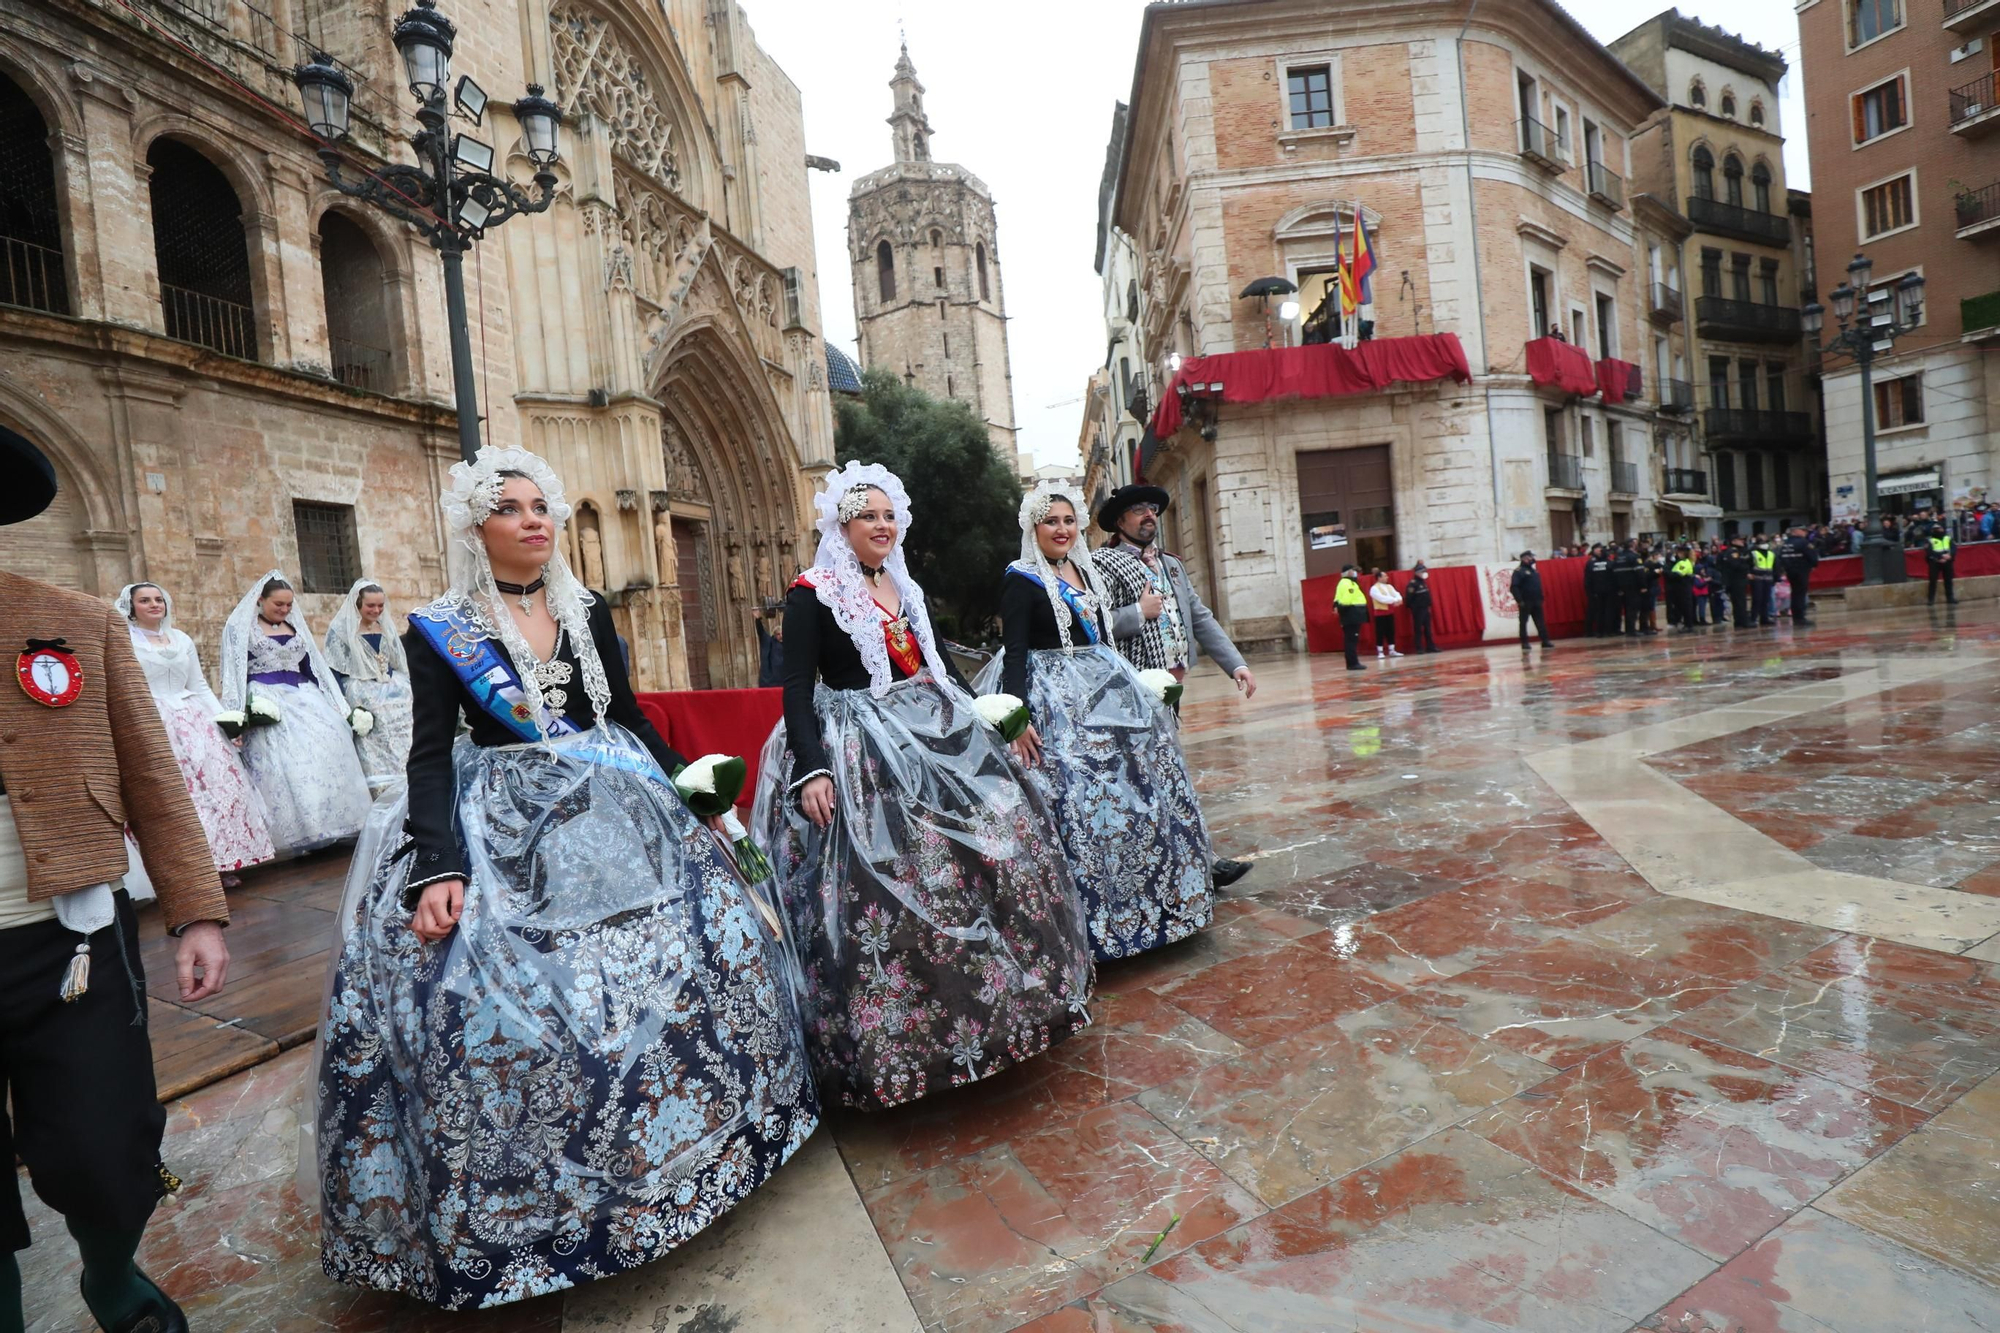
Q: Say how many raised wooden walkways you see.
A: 1